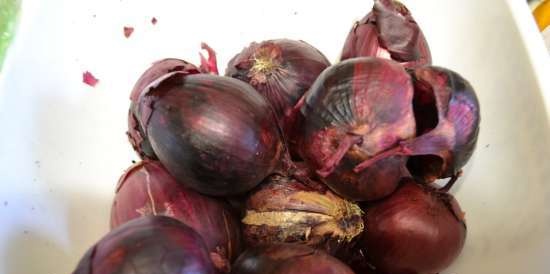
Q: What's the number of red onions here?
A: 11